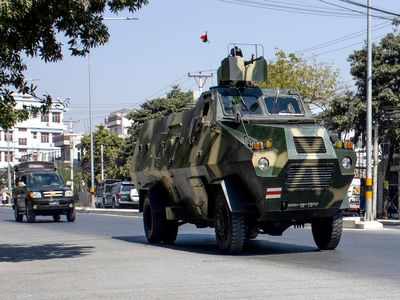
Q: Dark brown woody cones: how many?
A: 0